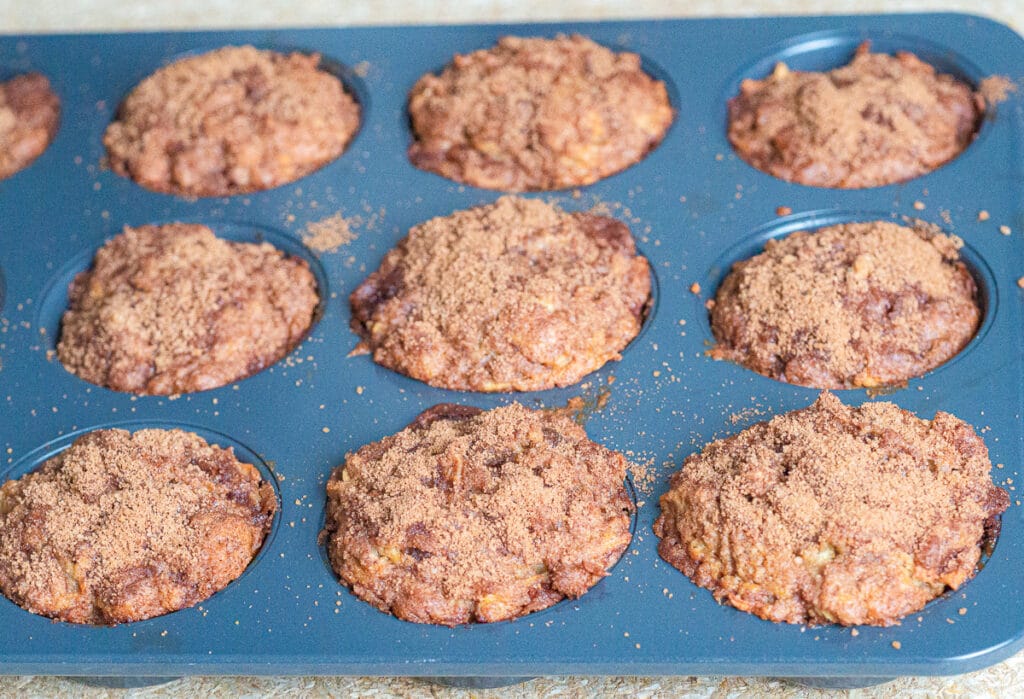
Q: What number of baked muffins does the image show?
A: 10